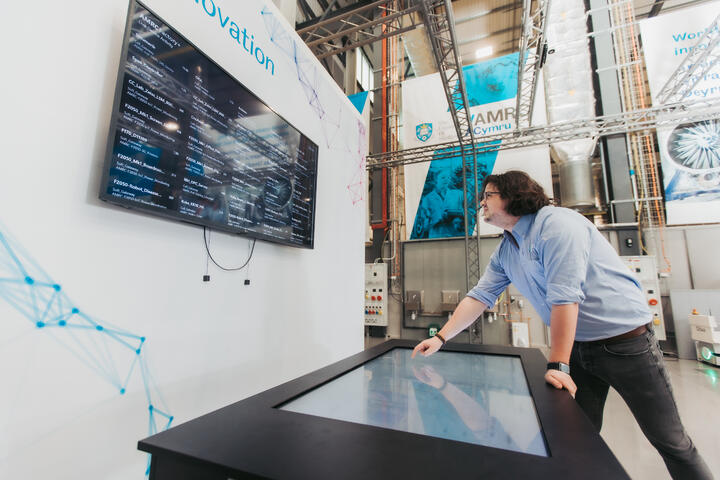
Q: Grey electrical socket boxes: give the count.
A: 2